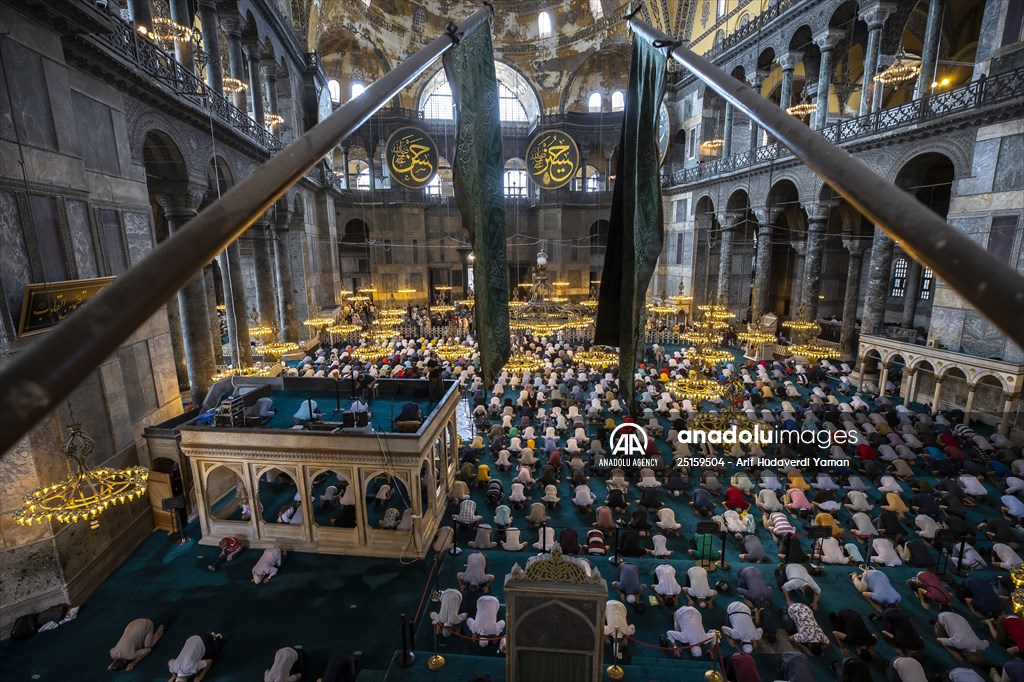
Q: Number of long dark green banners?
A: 2